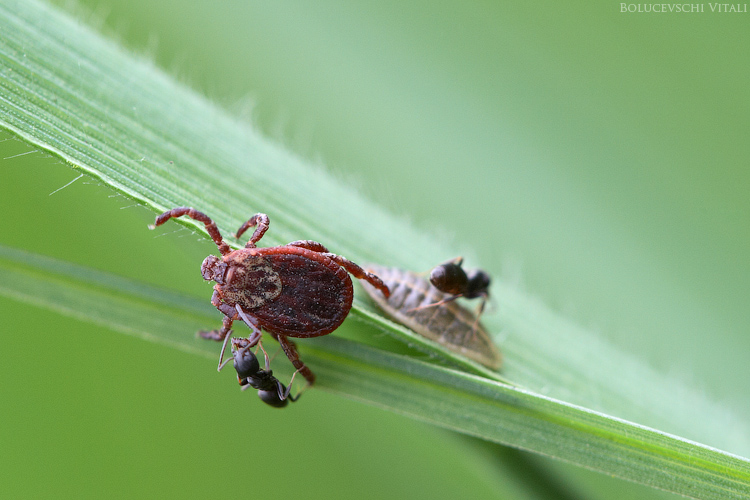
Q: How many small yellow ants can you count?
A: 0